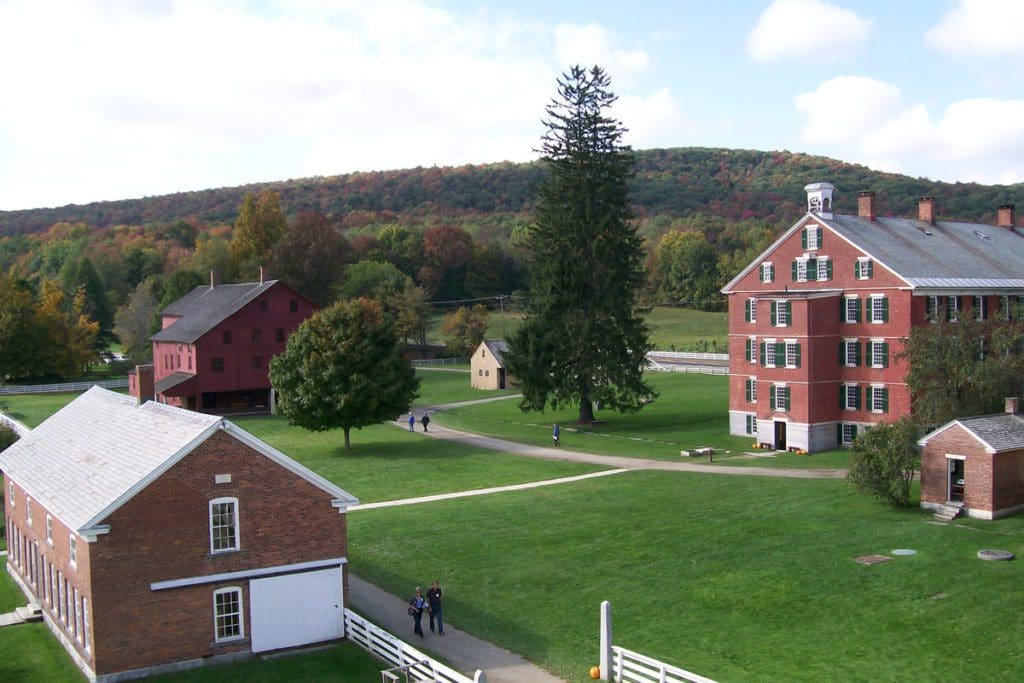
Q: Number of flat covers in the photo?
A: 3